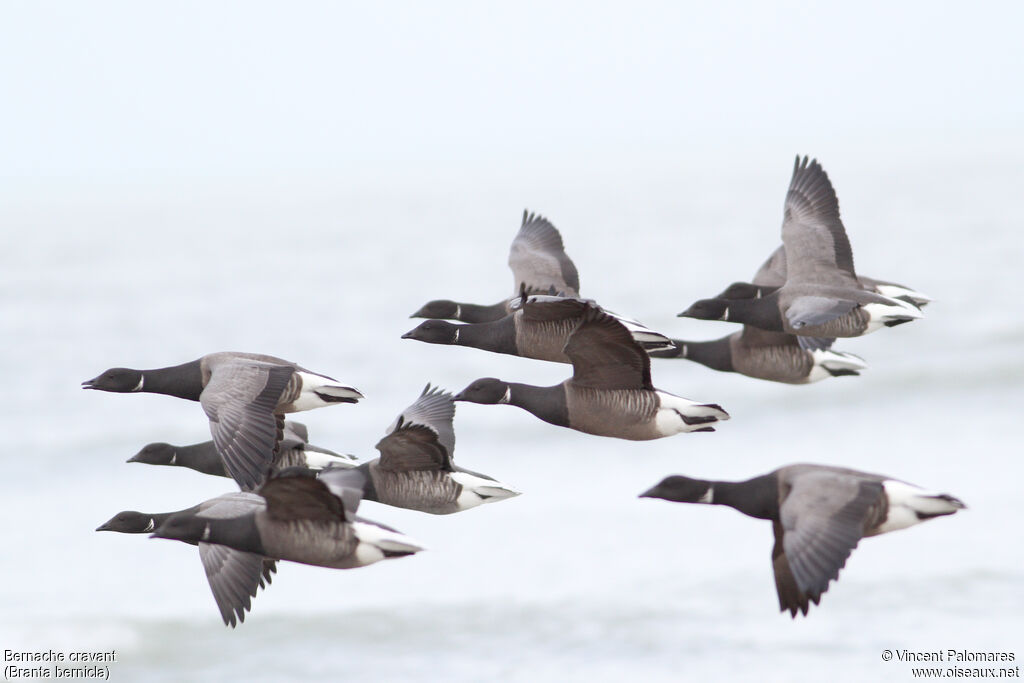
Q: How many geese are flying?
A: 12